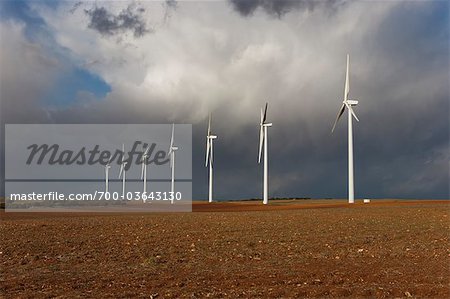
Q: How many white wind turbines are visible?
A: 7